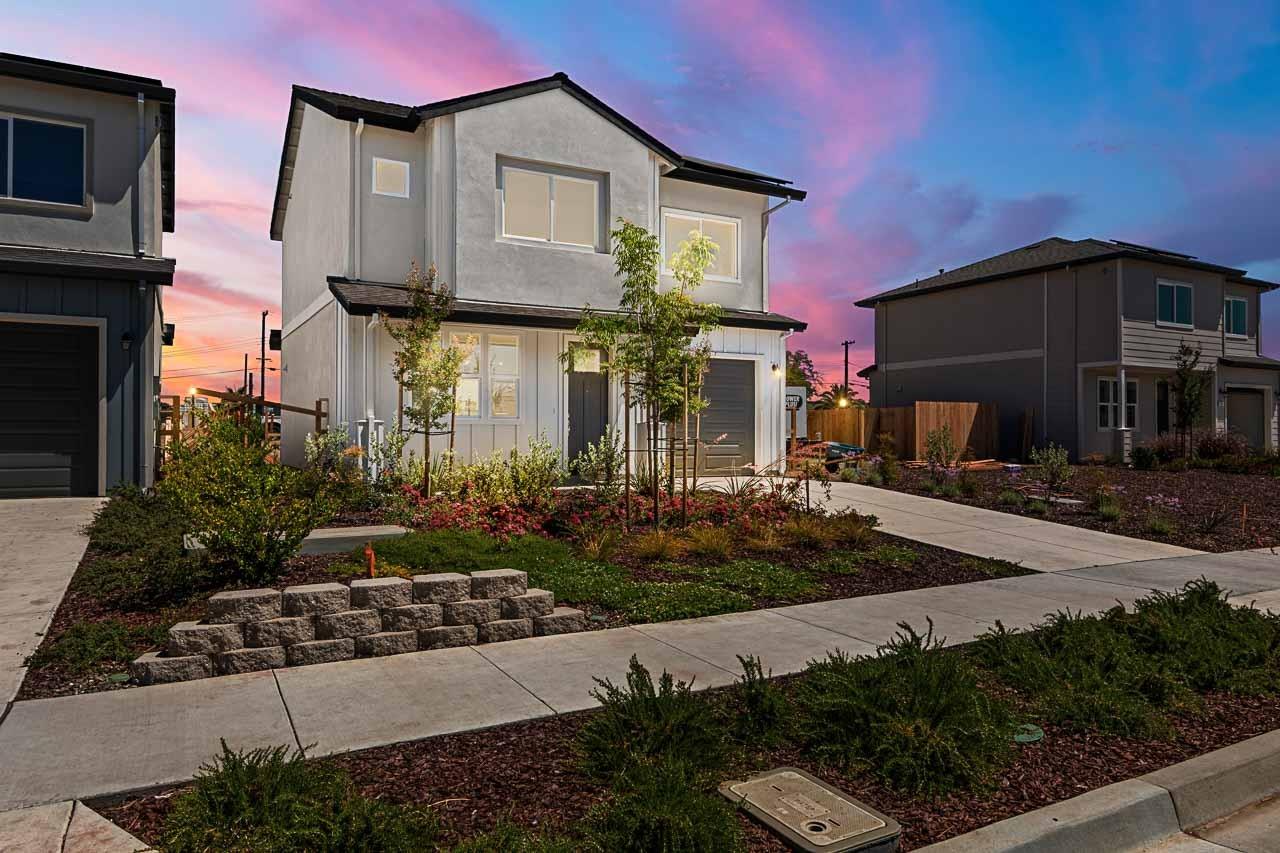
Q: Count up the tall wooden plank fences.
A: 1